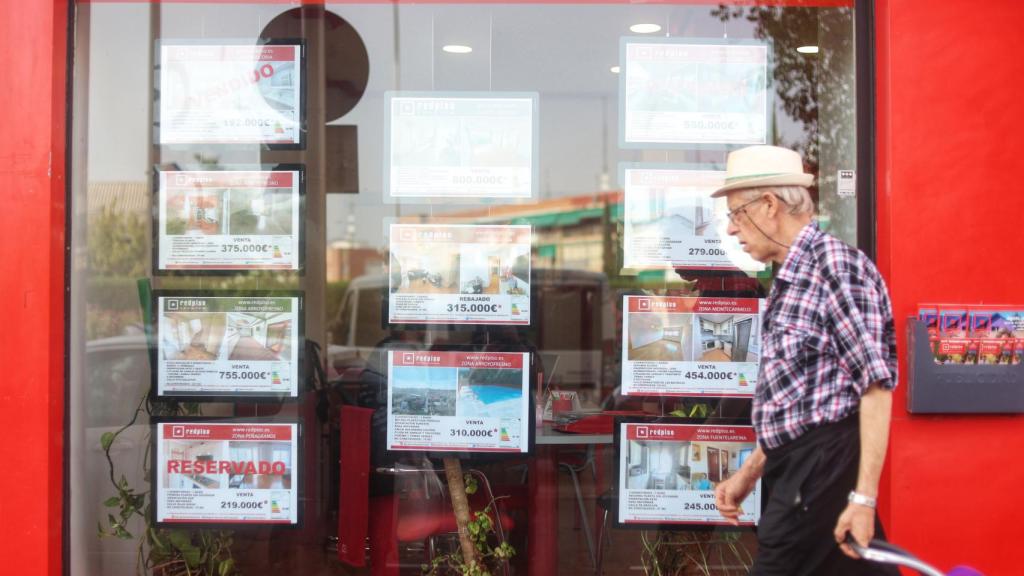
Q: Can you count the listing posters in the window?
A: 11